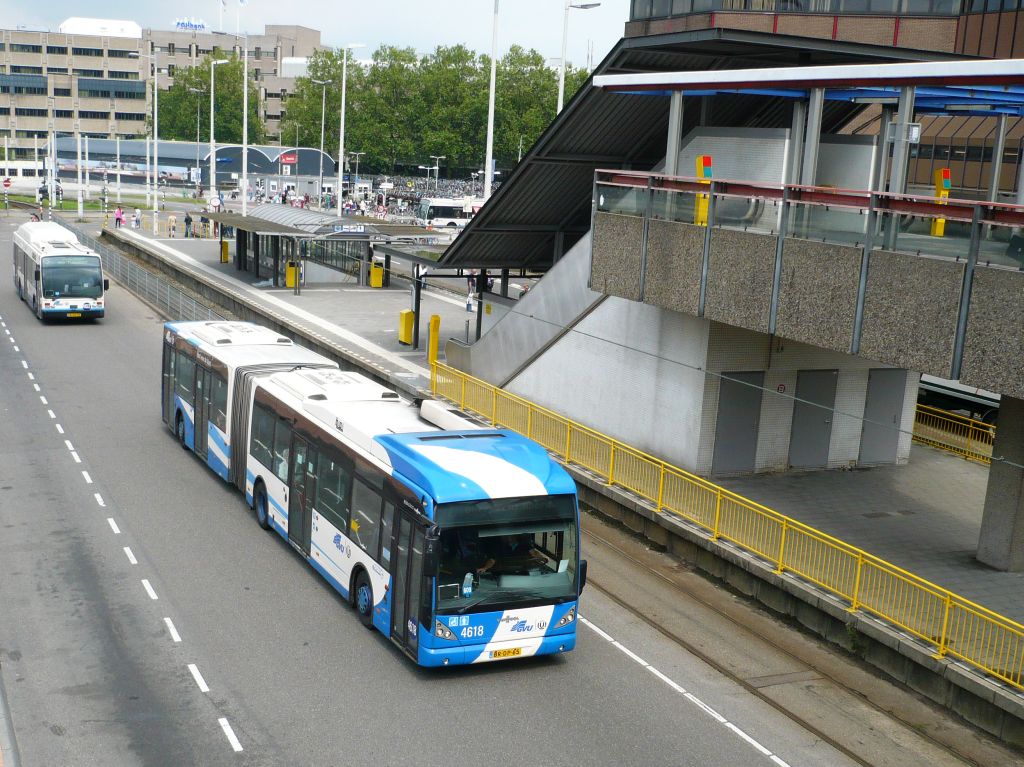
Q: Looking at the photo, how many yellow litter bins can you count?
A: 4